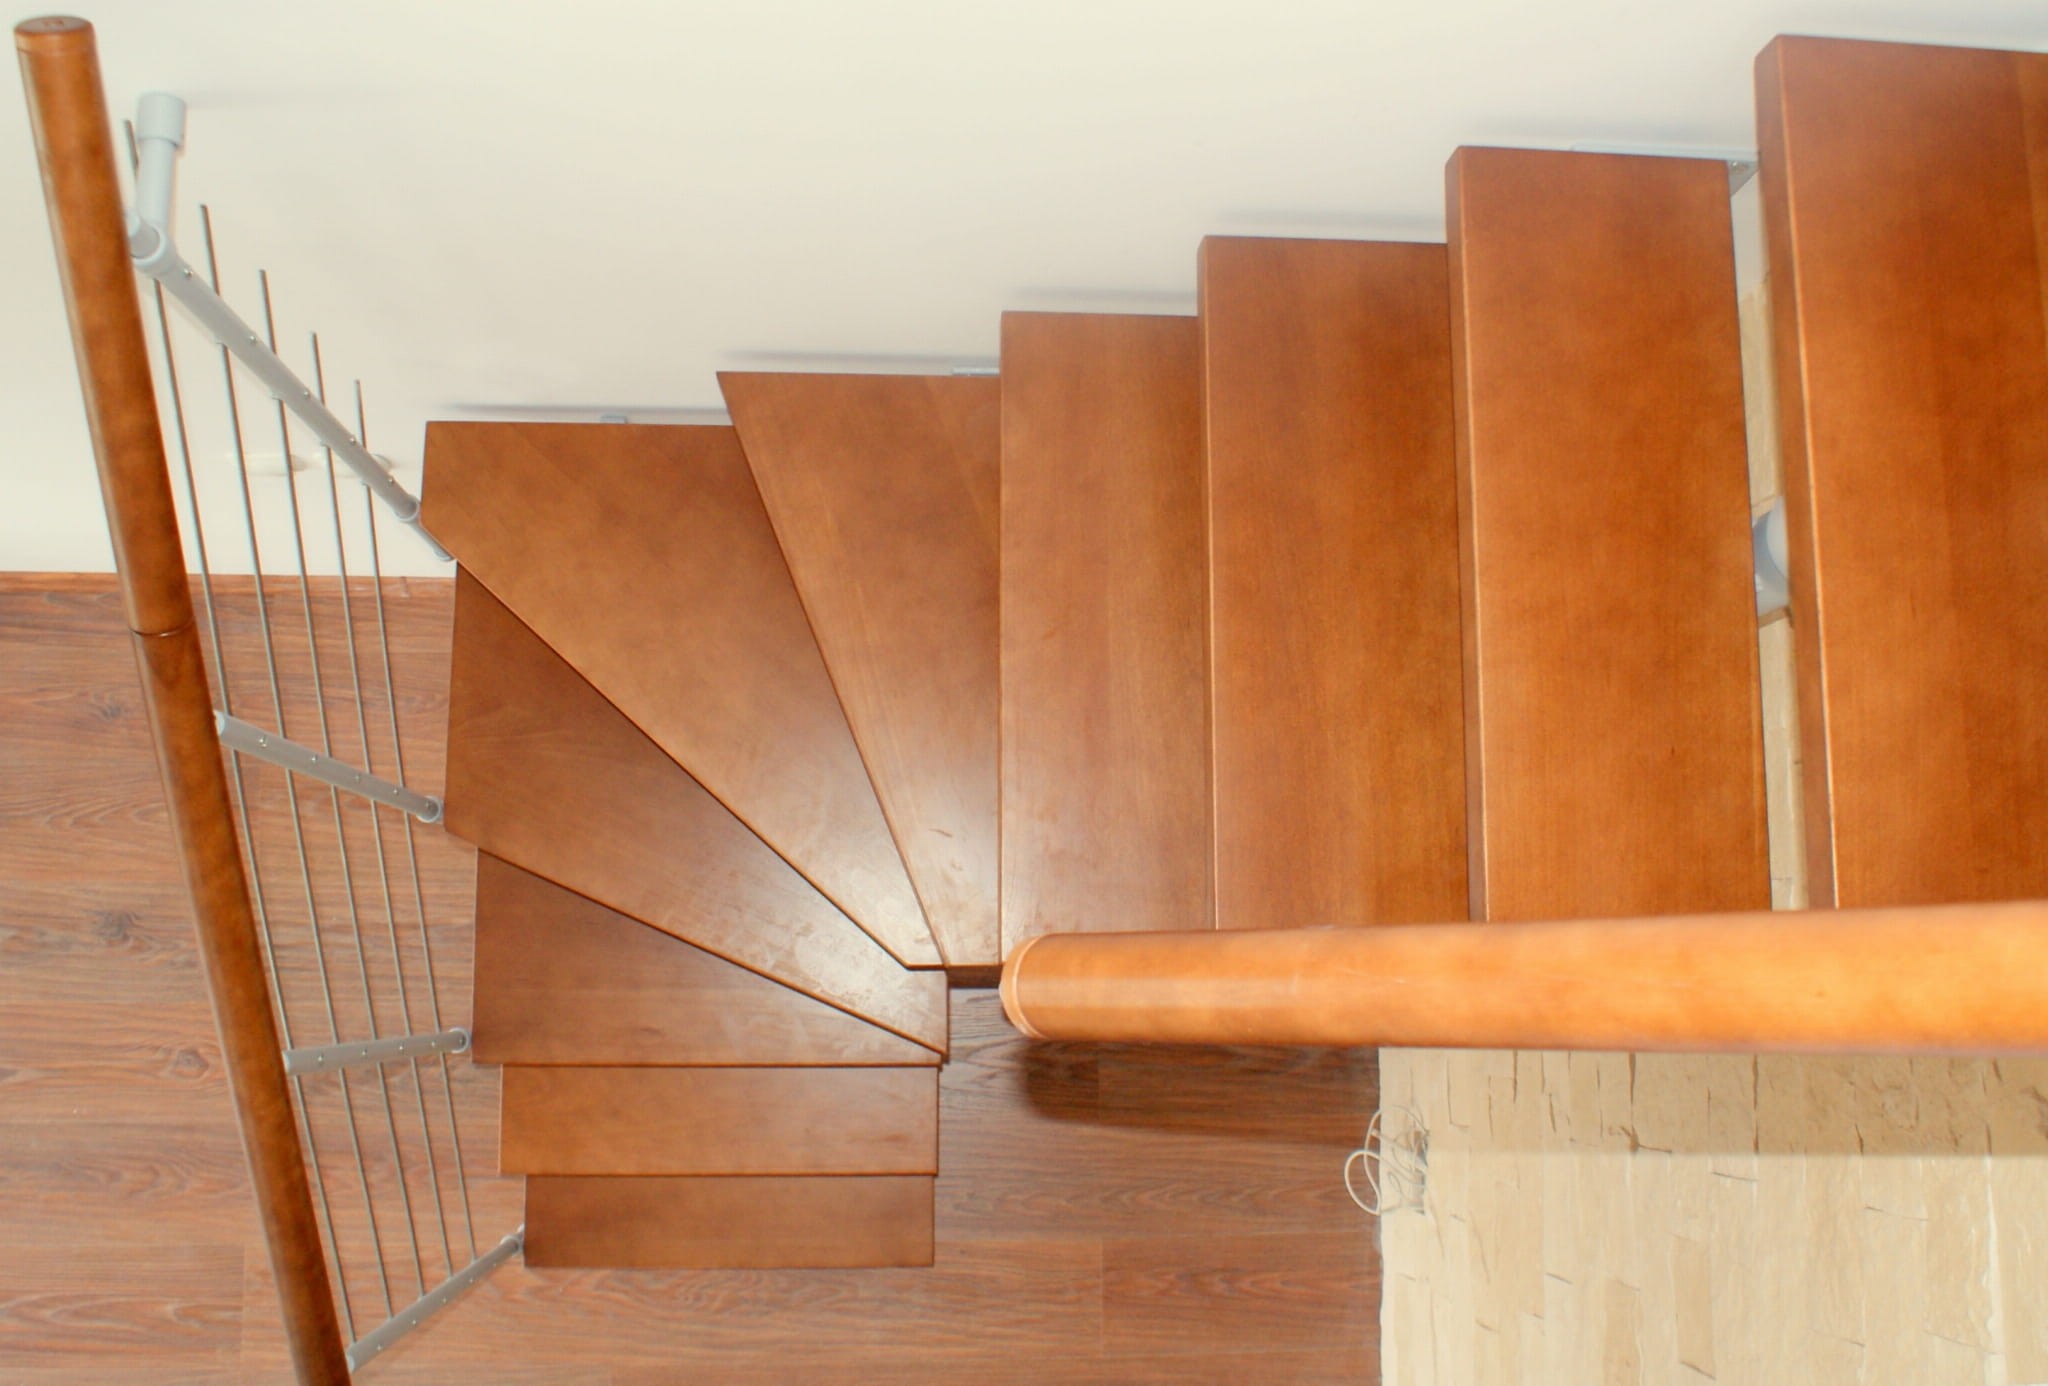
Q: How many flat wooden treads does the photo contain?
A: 10